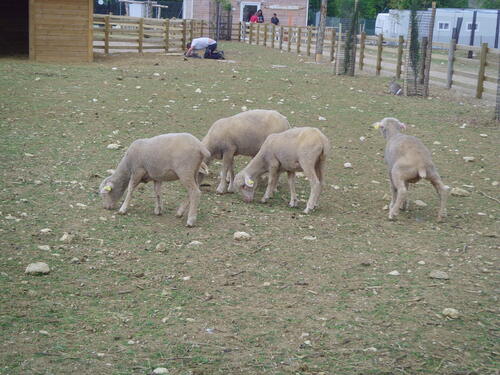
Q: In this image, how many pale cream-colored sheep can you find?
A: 4